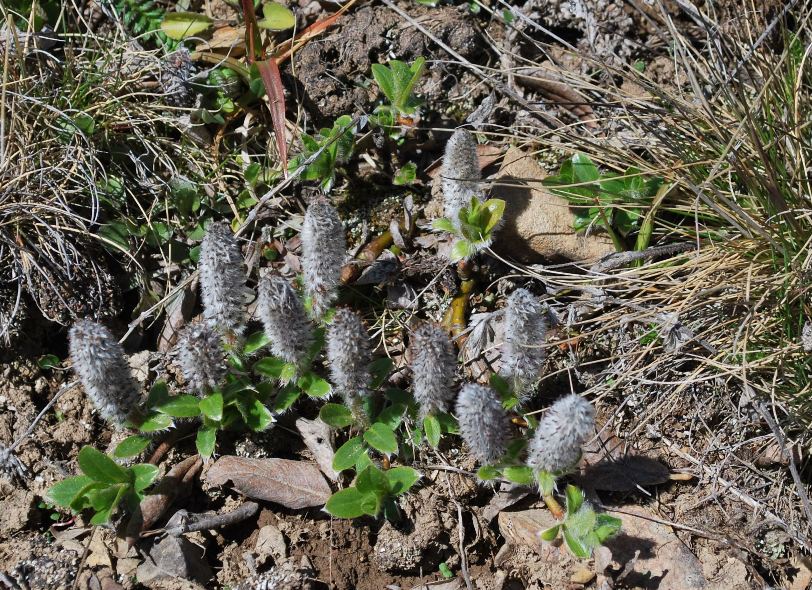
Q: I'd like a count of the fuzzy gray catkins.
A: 11